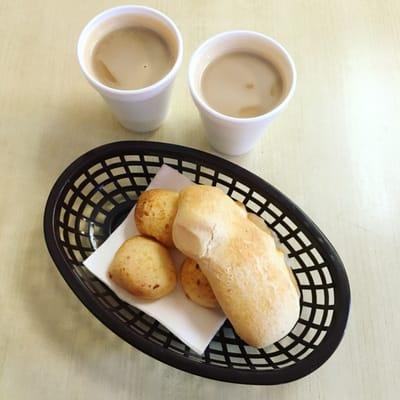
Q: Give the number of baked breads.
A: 4